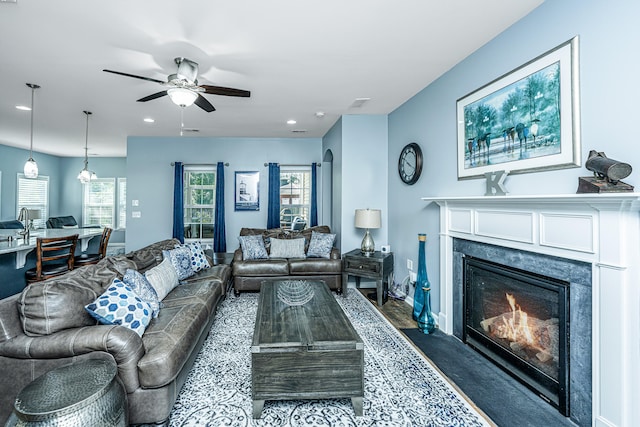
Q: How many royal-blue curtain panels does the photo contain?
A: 4